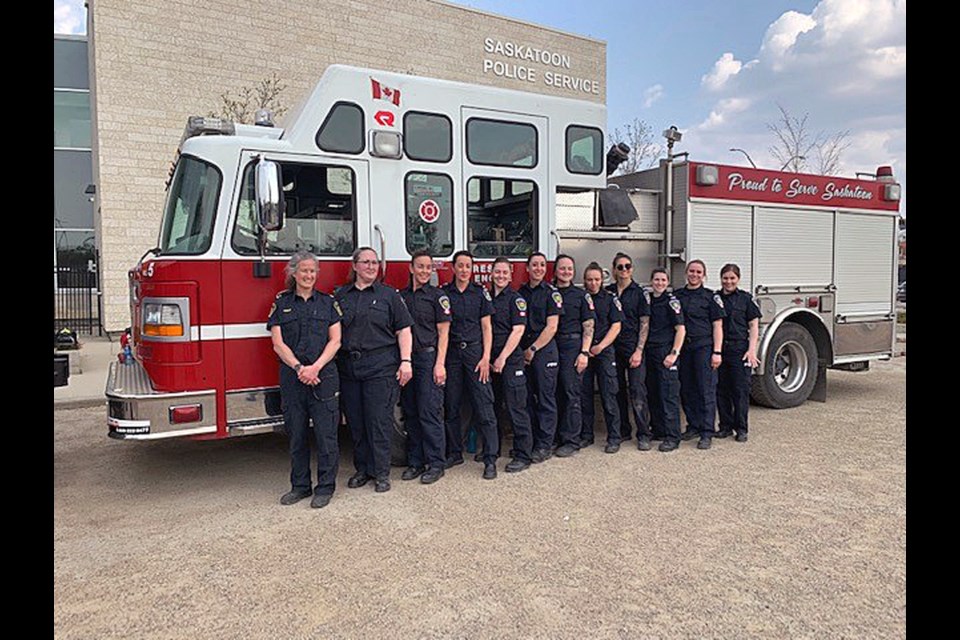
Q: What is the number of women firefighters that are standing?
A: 12